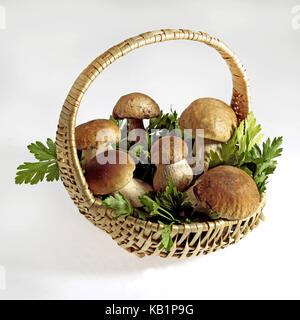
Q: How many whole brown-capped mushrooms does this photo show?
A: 6